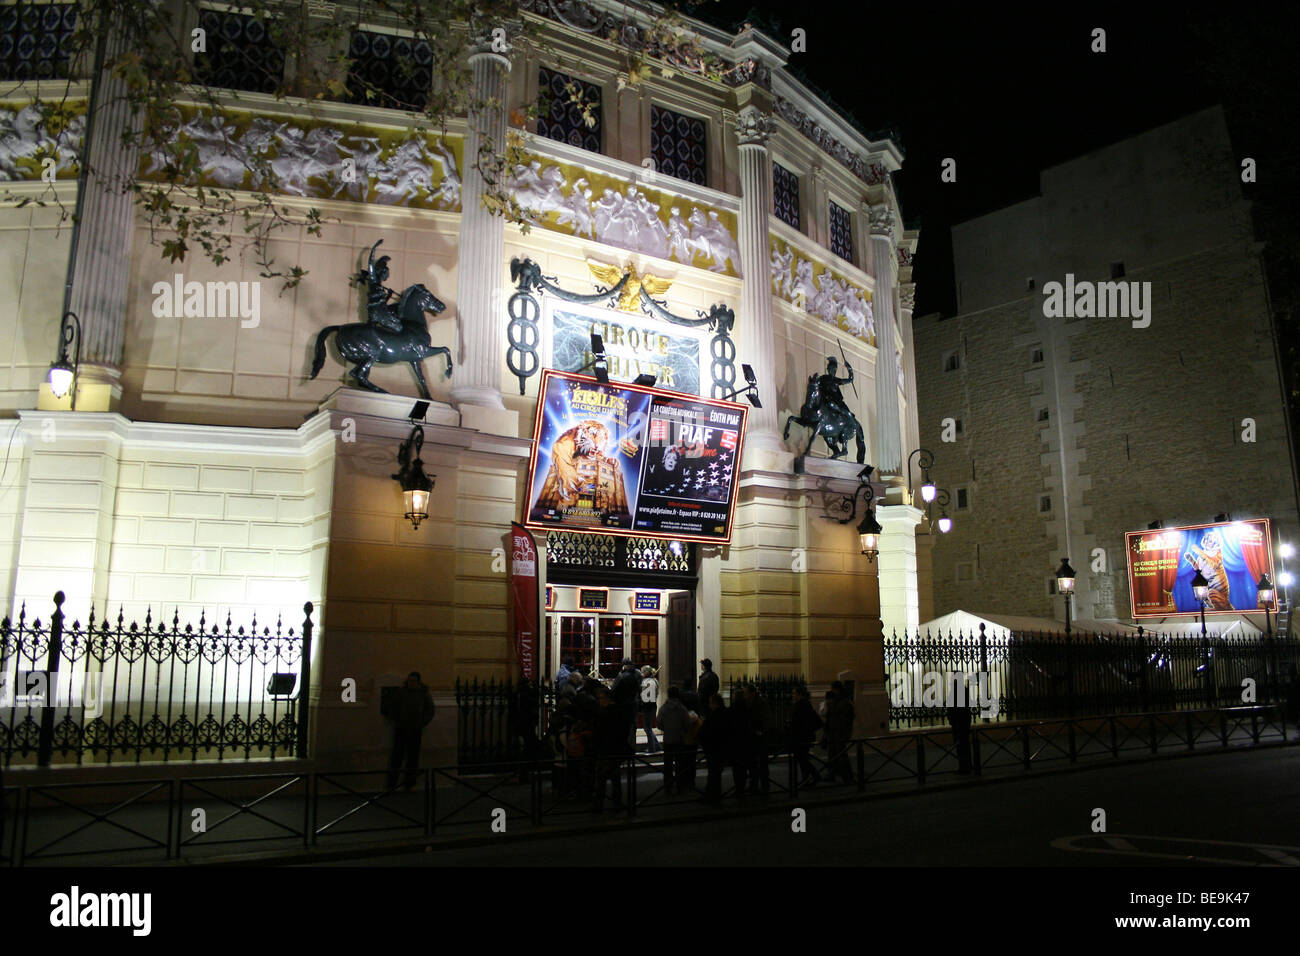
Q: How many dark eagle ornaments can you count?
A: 2